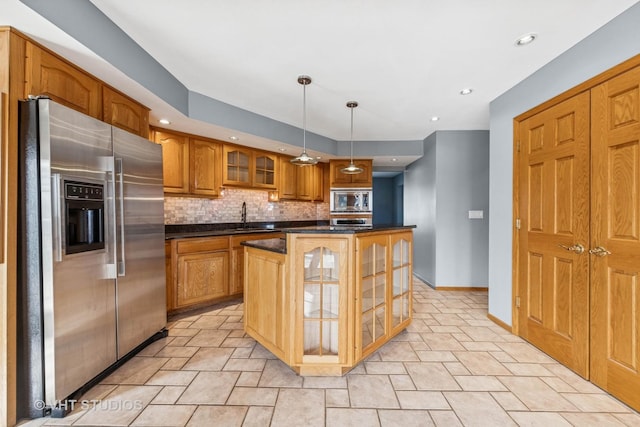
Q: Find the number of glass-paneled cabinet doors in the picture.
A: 5